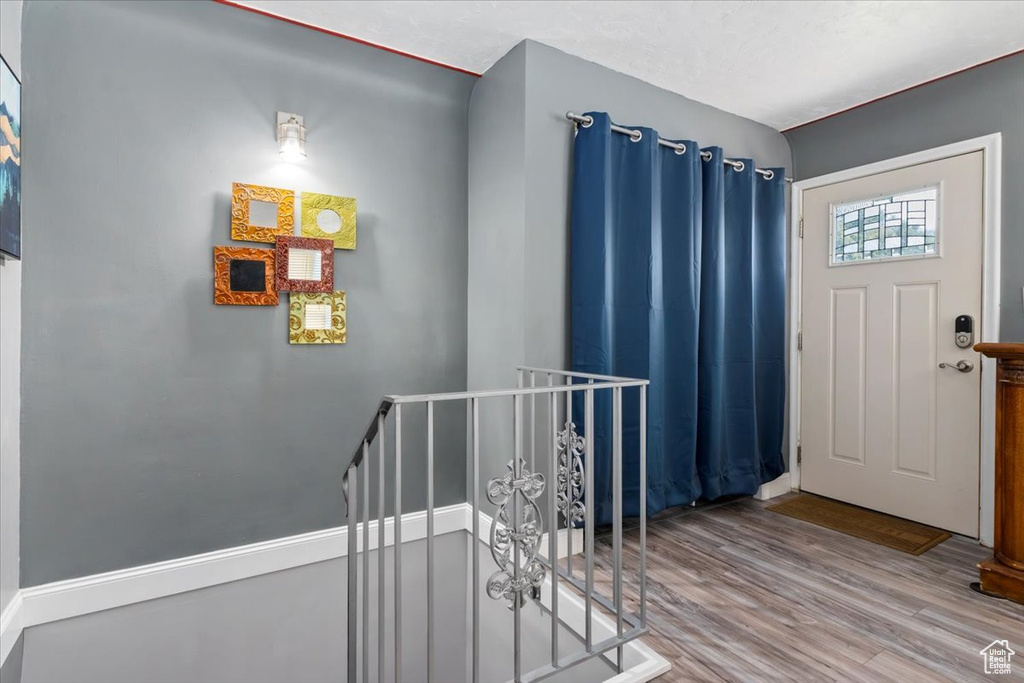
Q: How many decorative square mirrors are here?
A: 5